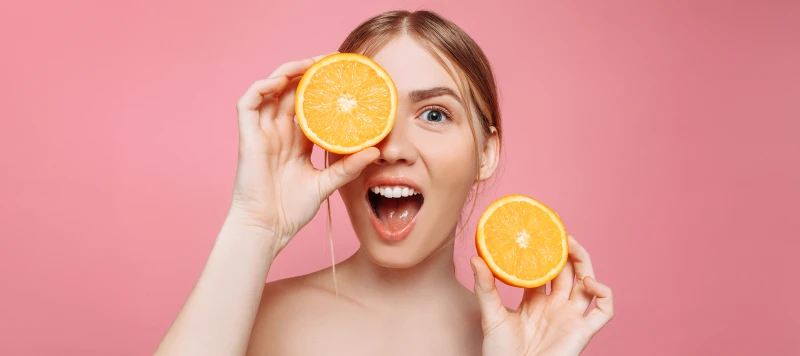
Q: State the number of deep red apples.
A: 0